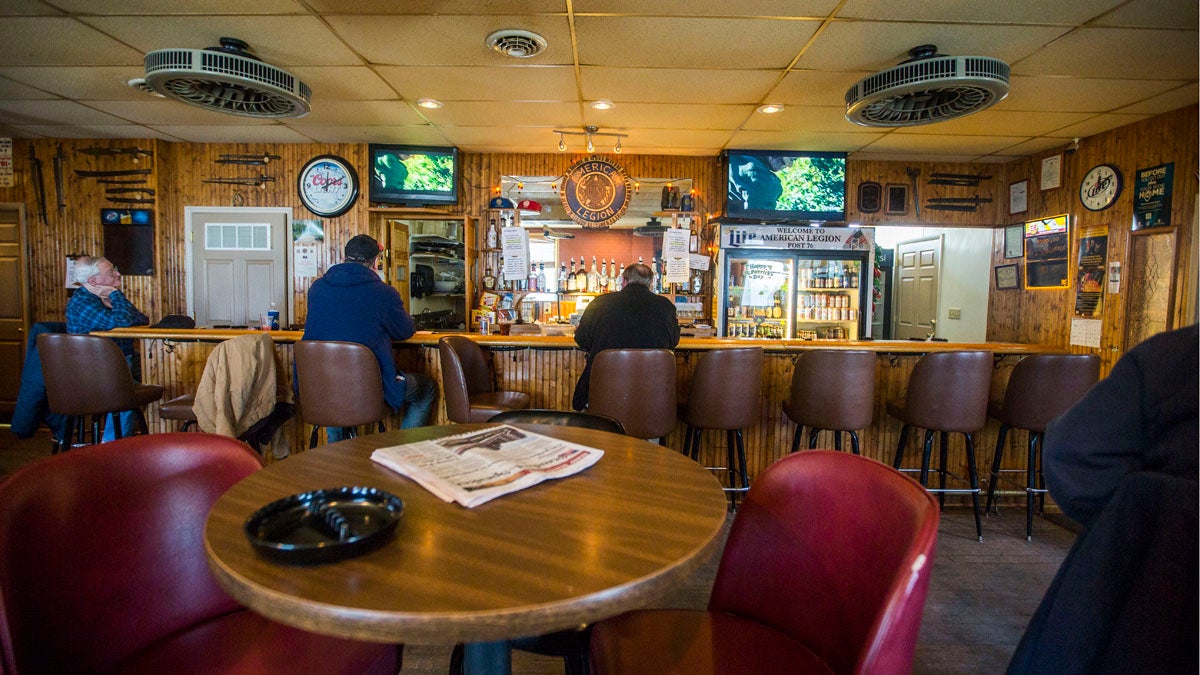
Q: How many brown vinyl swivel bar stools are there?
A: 9